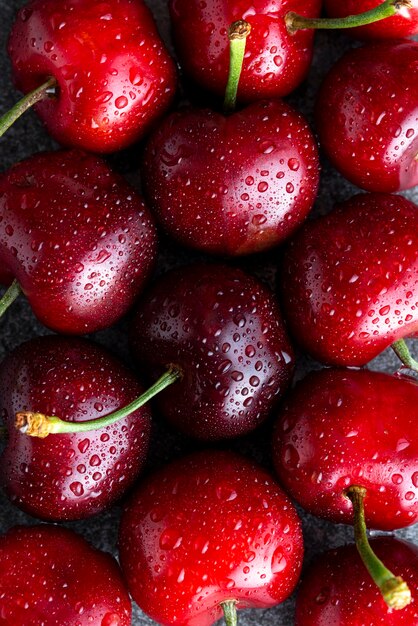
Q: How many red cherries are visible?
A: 13